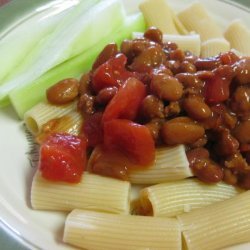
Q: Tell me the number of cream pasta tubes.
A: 11